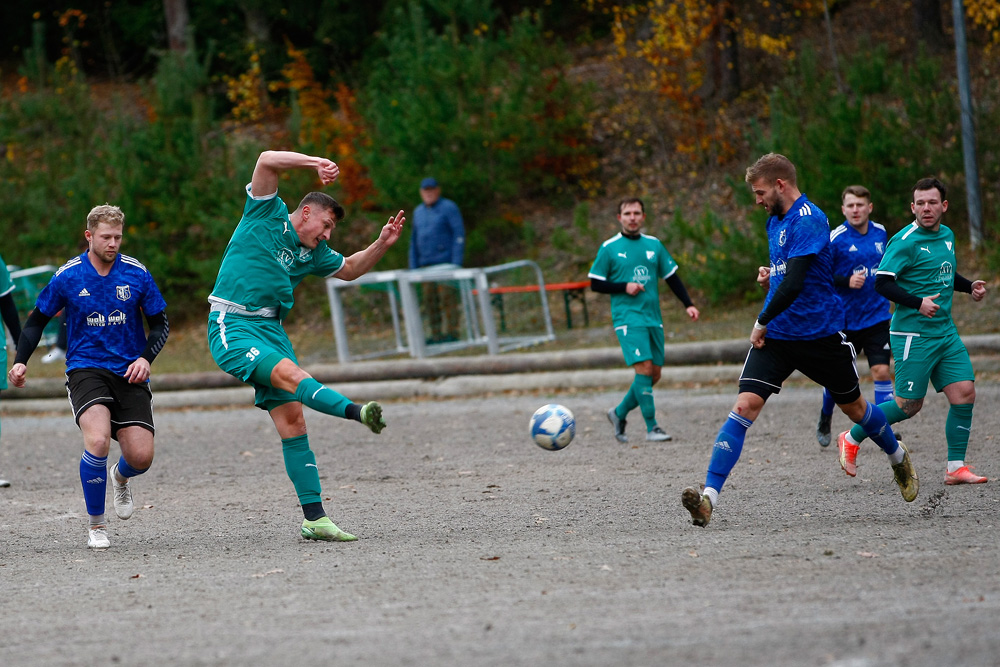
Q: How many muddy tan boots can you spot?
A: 2